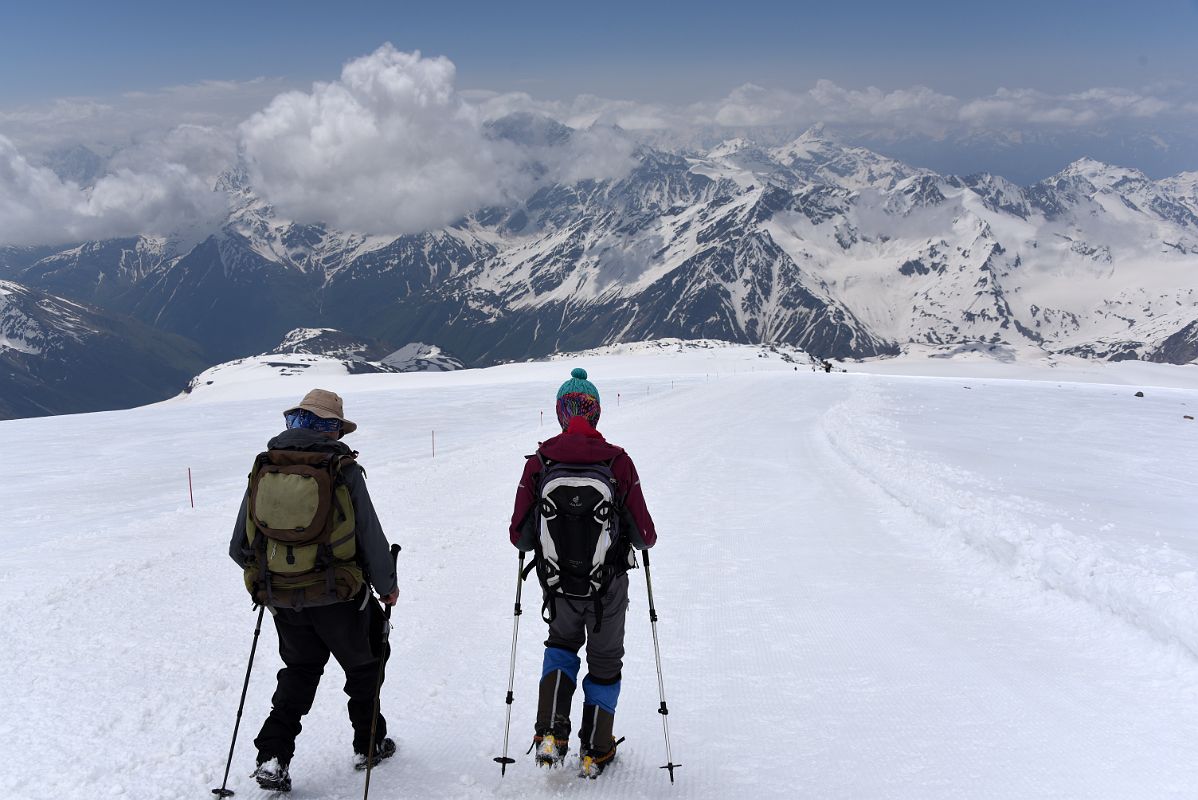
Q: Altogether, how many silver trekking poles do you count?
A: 2